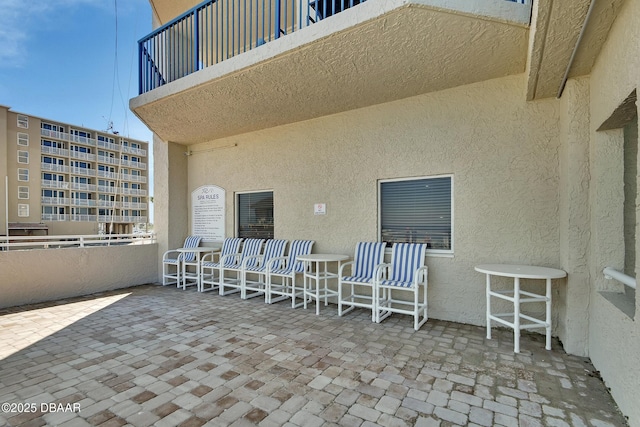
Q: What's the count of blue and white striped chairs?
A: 7